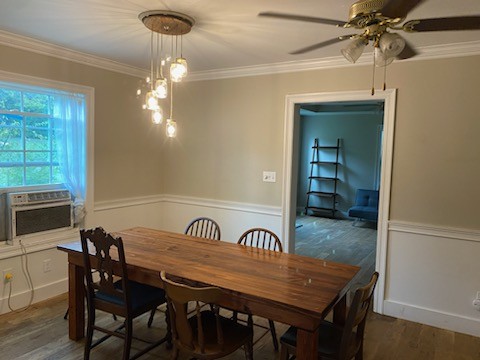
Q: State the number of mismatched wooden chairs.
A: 5